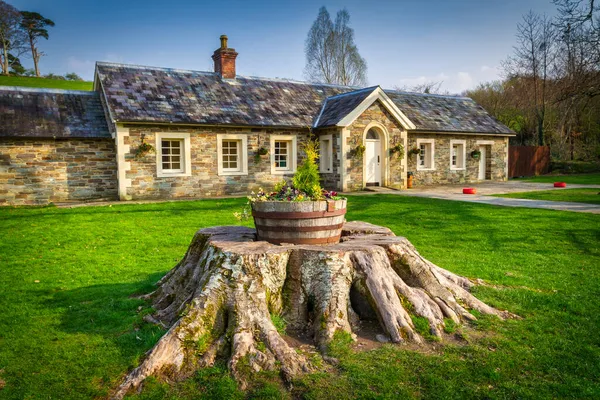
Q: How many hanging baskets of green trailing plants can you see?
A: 6